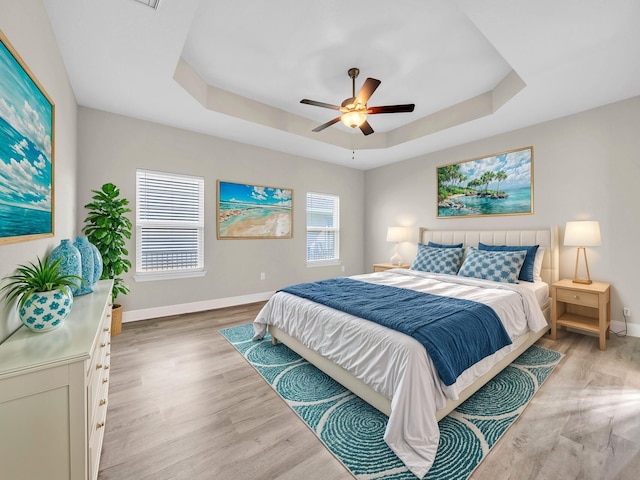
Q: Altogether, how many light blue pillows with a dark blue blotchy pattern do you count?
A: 2